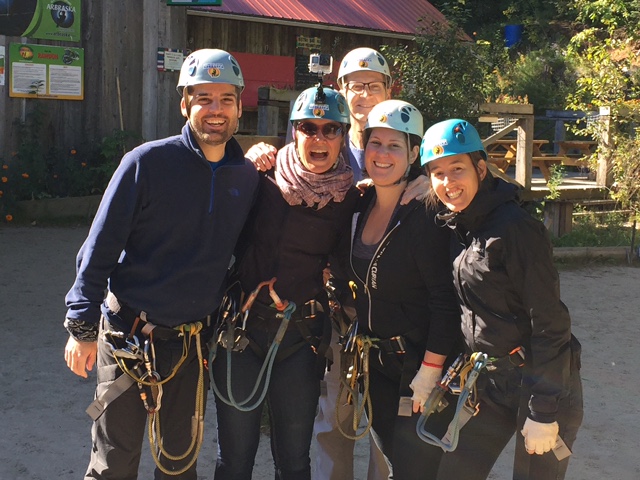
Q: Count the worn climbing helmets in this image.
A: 5